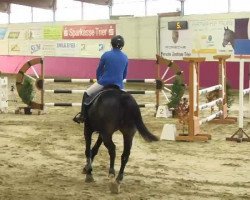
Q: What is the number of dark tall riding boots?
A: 1